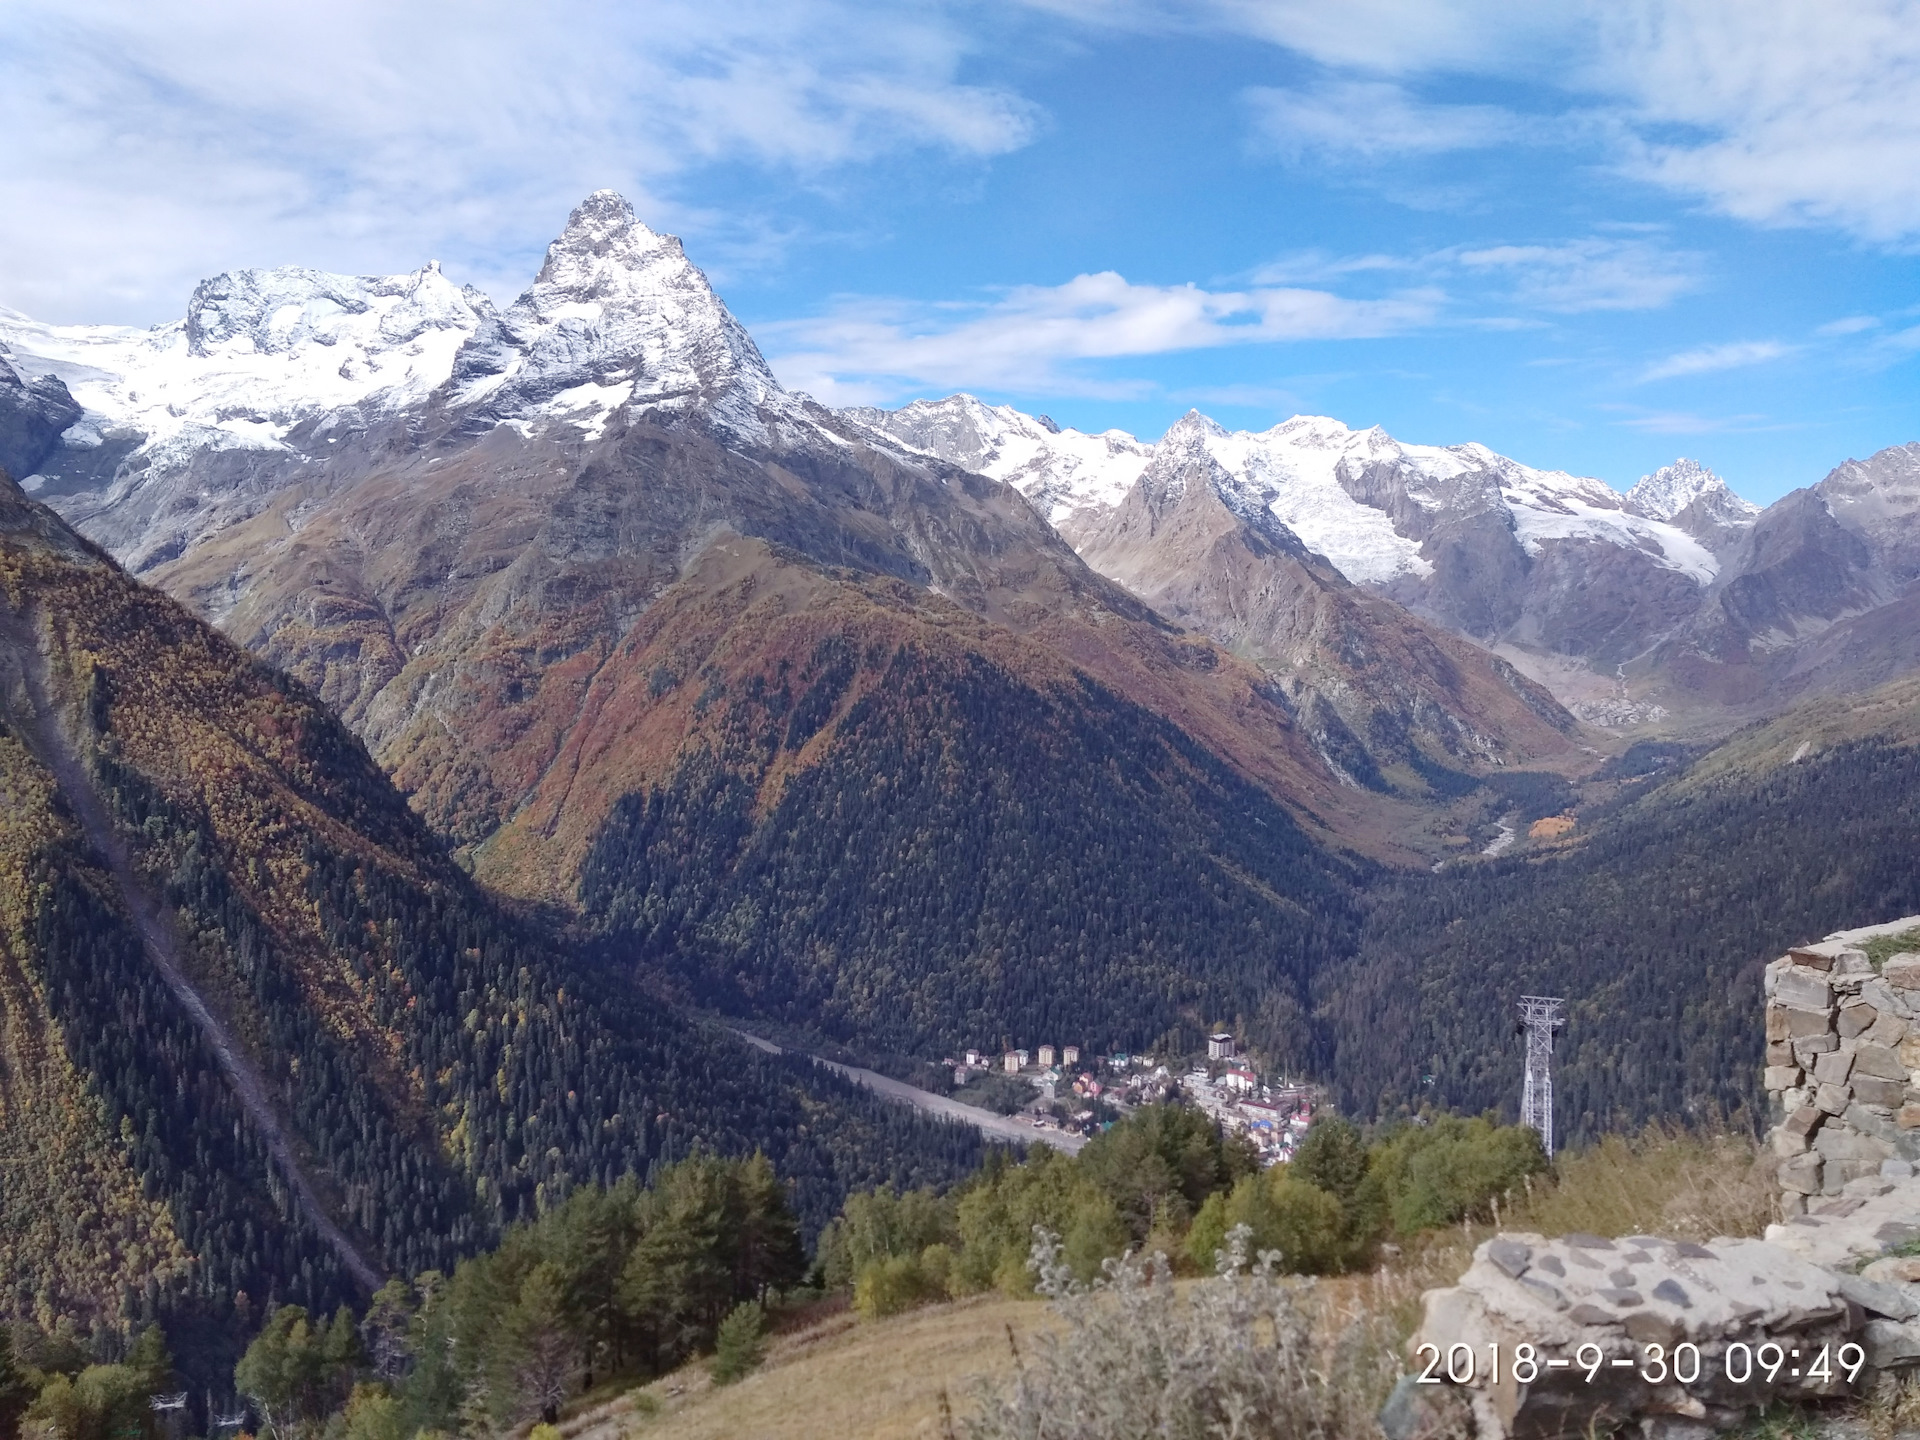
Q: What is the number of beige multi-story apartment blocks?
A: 3